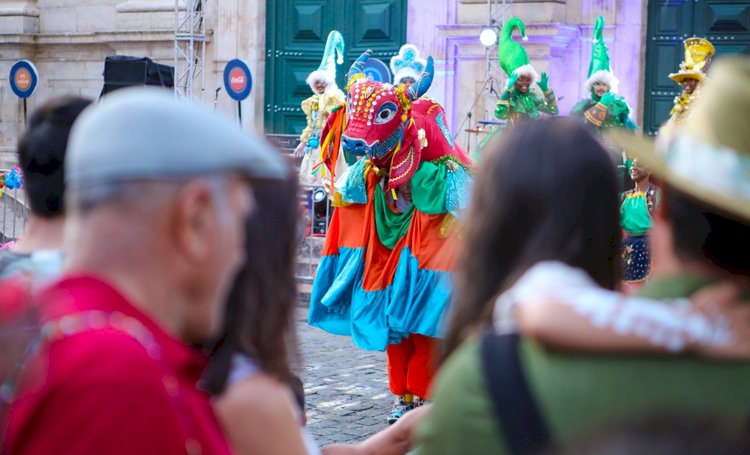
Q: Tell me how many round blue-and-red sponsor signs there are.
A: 2